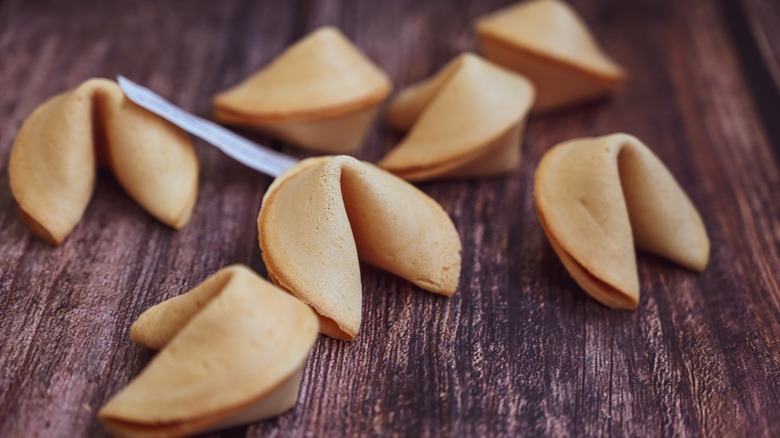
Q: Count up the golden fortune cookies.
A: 7